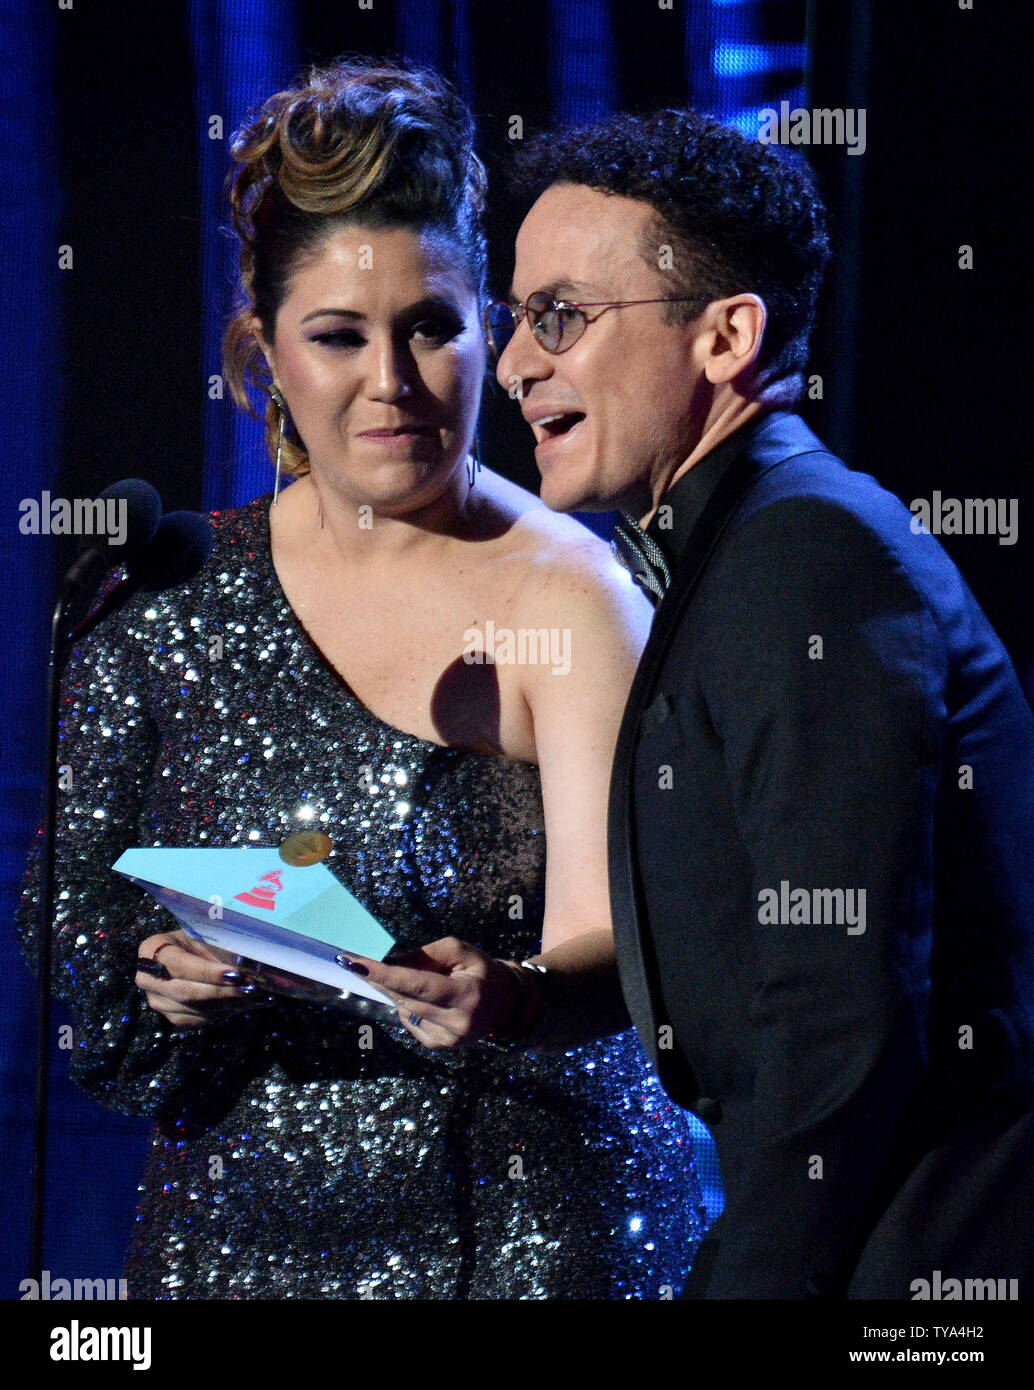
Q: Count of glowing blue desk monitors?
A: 0